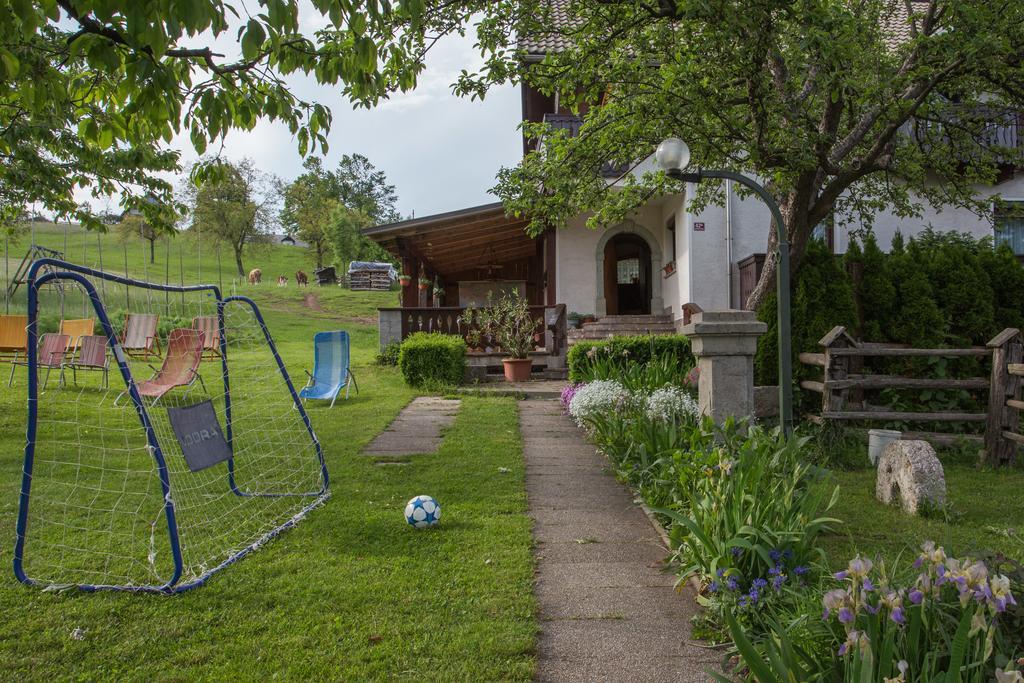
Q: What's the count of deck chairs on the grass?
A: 8